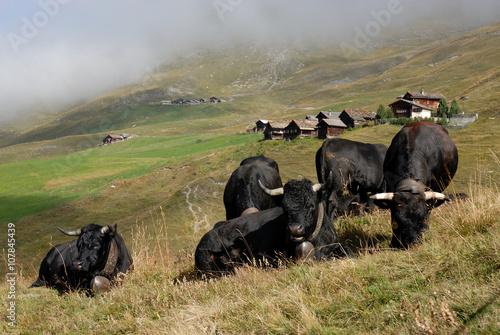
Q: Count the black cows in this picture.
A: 5